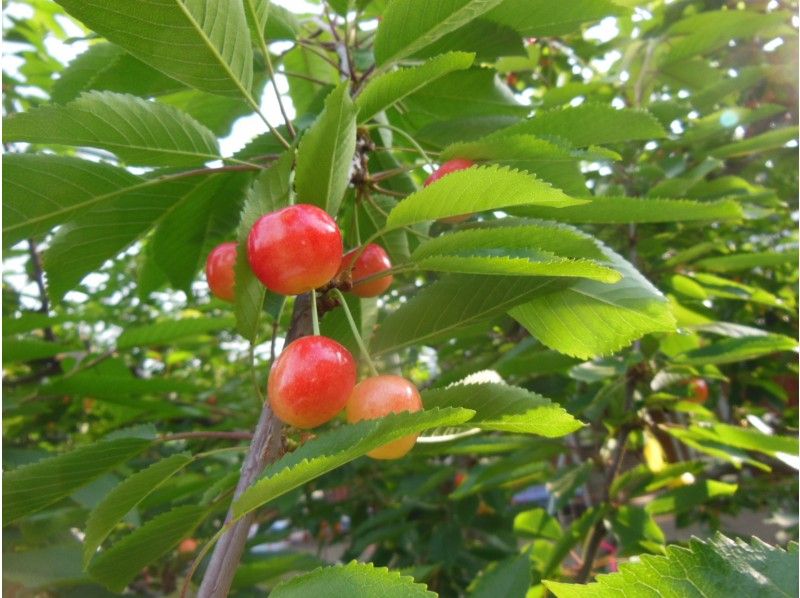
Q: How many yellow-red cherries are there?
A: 1